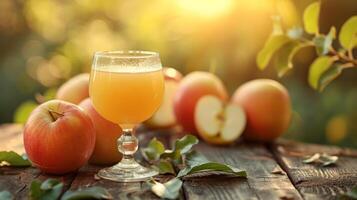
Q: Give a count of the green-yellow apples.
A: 0